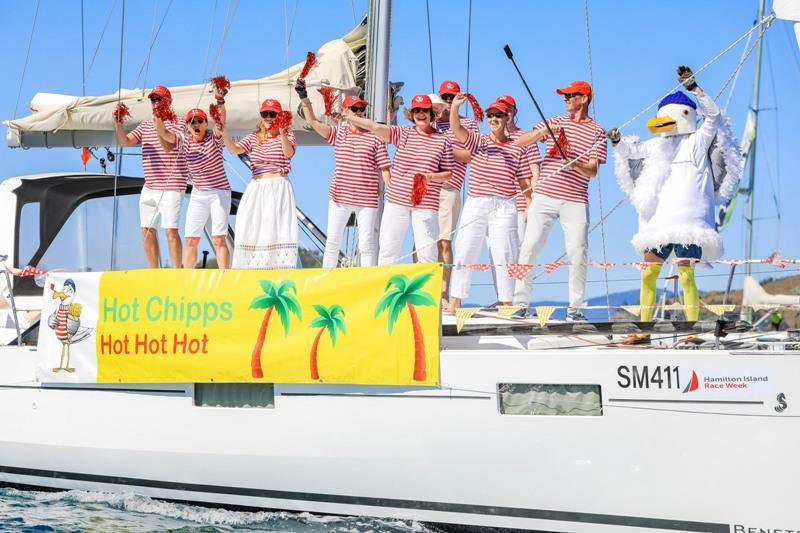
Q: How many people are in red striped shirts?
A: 9